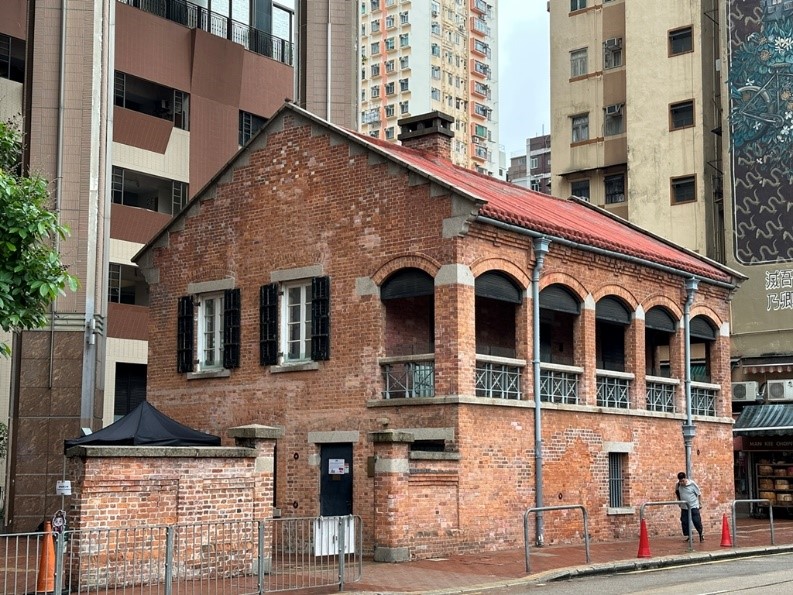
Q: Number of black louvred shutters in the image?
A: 4